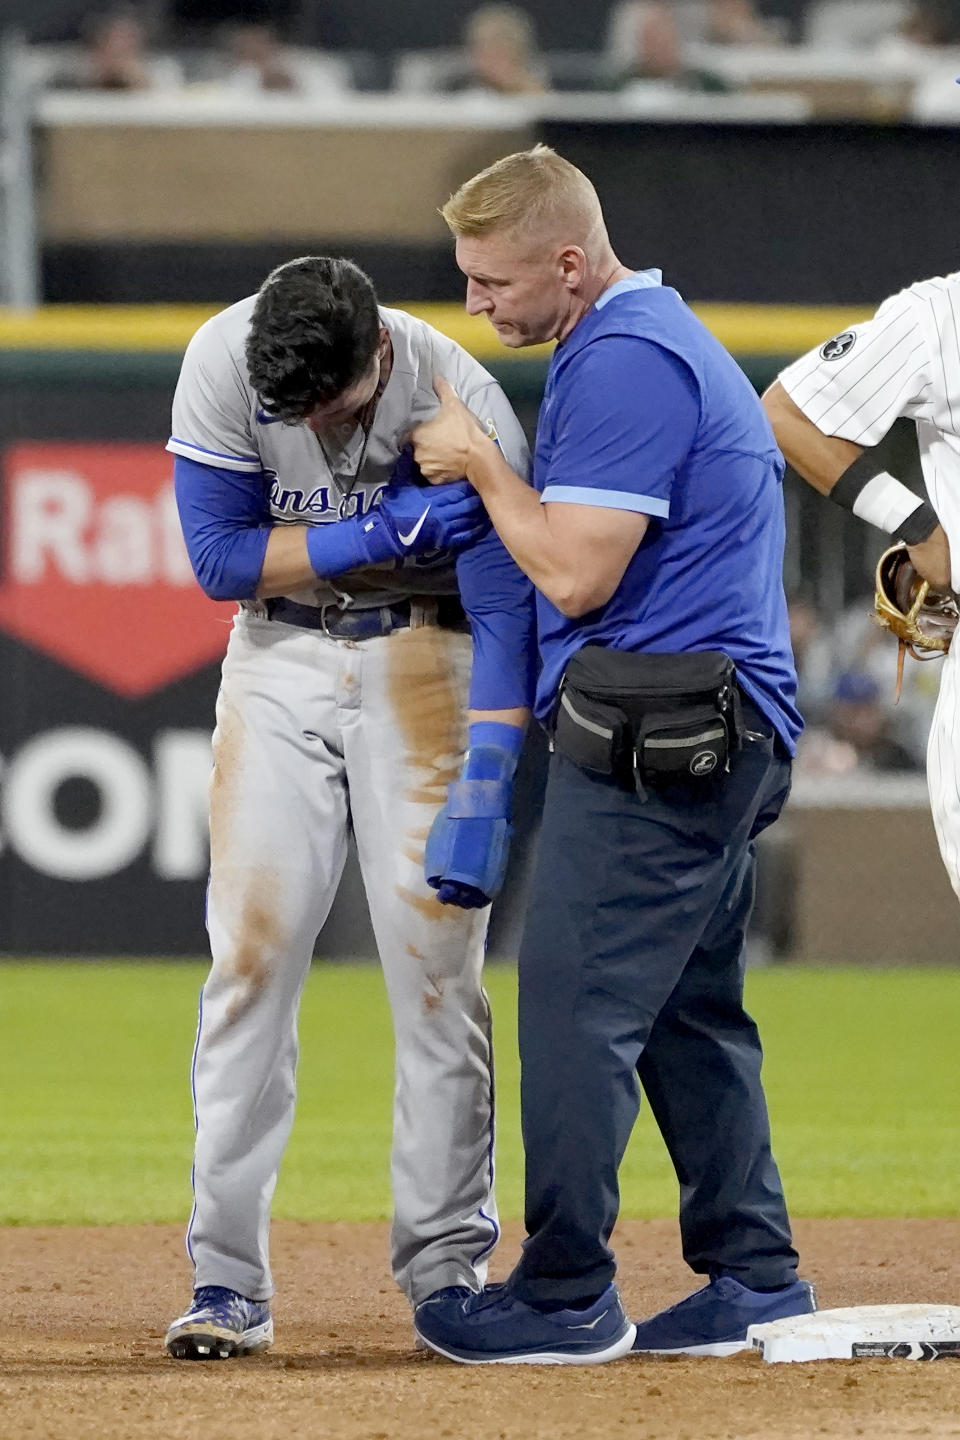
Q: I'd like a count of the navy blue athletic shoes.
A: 2